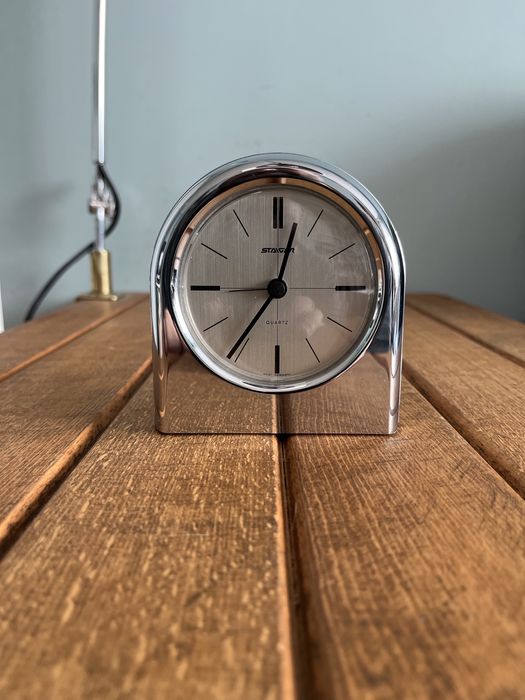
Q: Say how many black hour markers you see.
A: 12